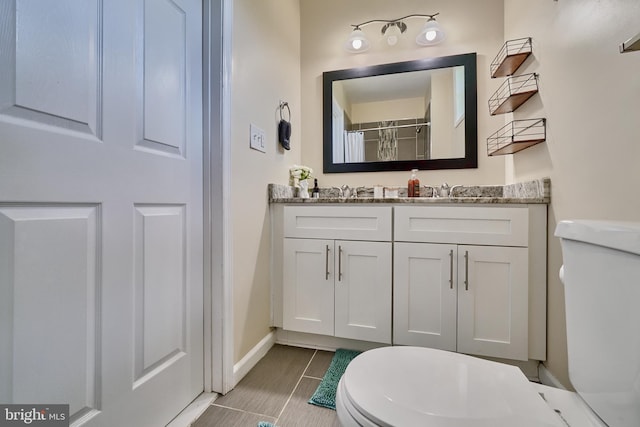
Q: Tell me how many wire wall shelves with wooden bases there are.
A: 3